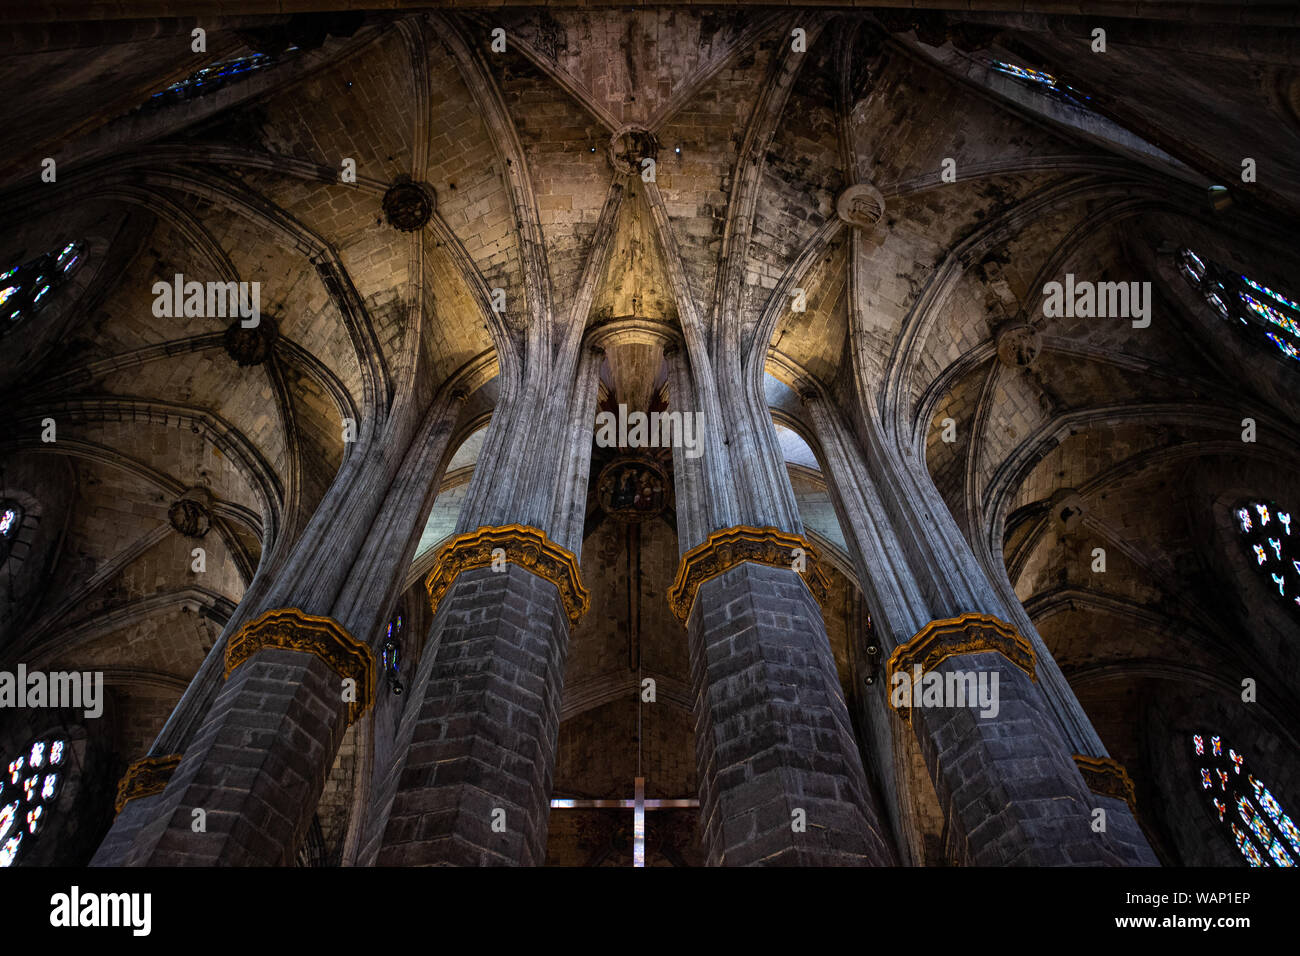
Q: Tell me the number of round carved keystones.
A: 8